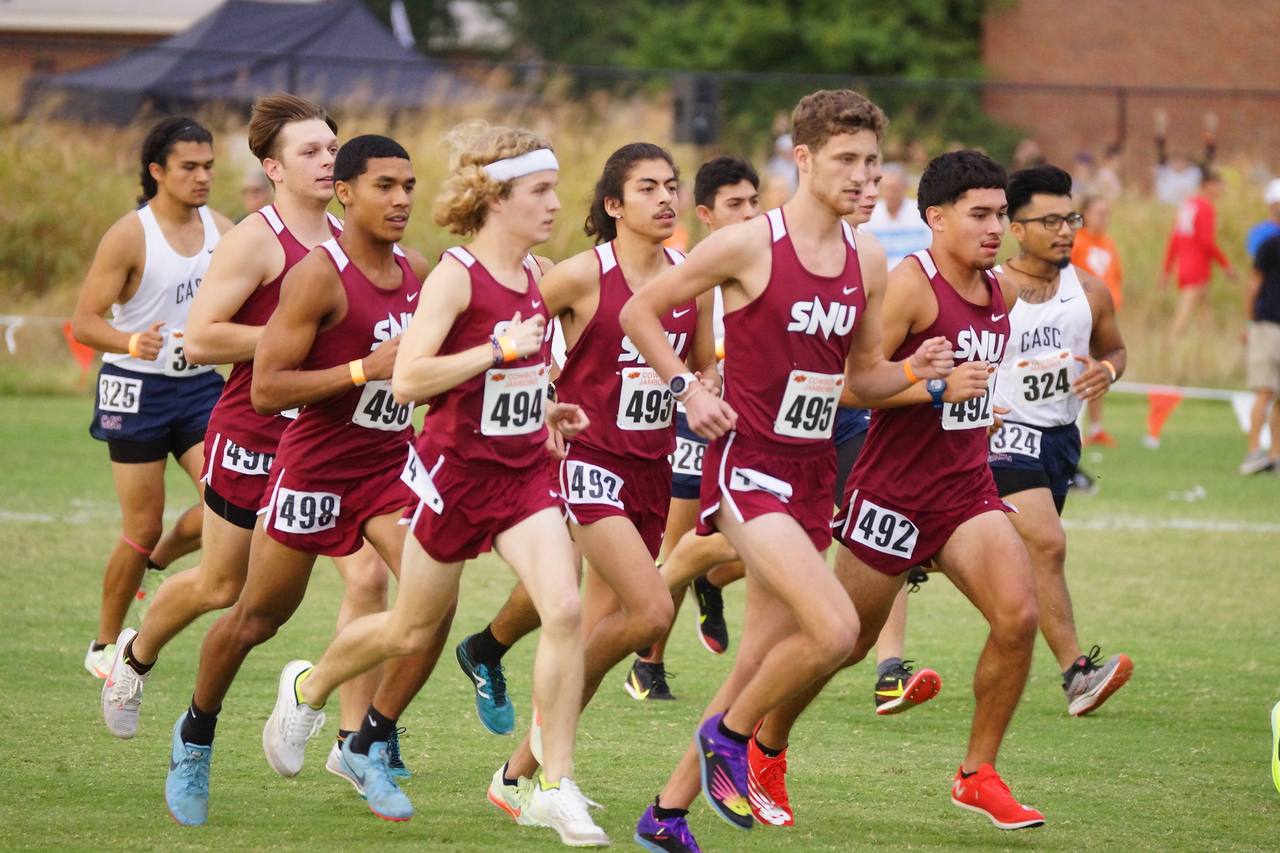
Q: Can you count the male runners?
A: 10